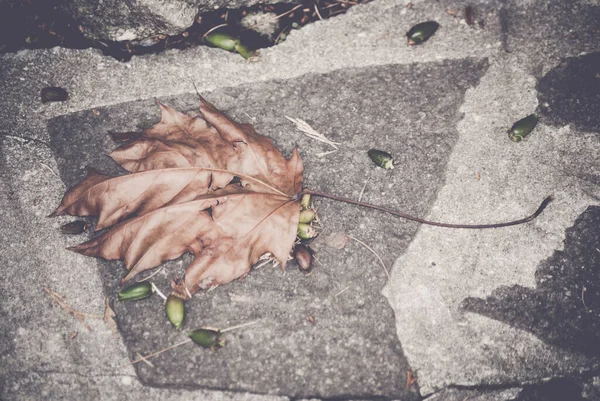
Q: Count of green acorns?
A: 11